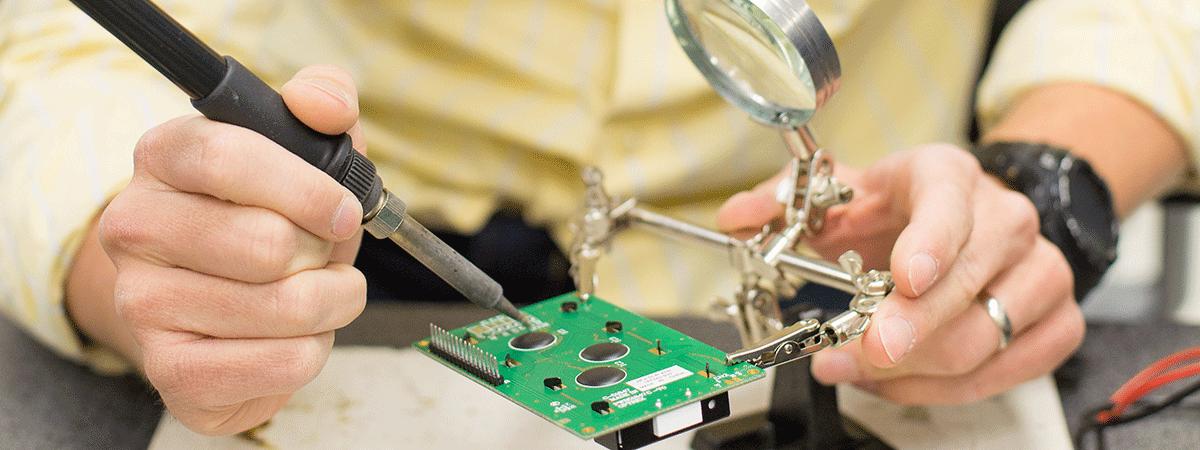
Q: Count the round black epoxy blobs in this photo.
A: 3